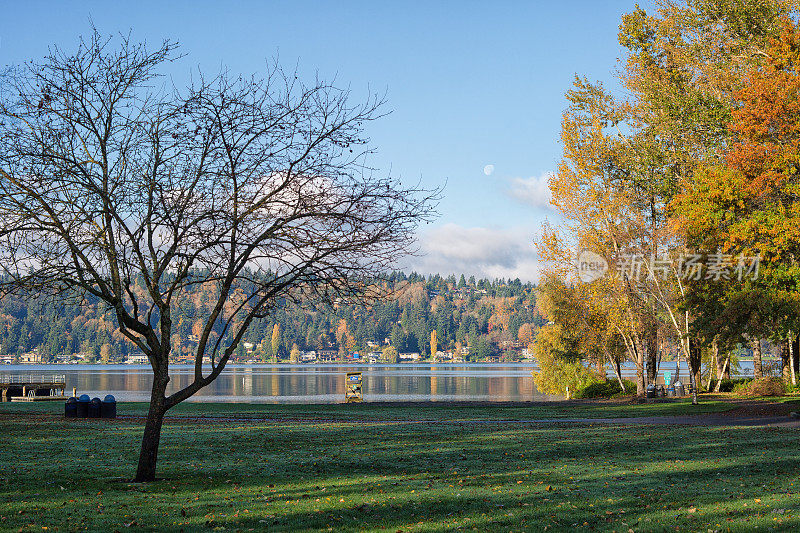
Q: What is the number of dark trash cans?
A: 4